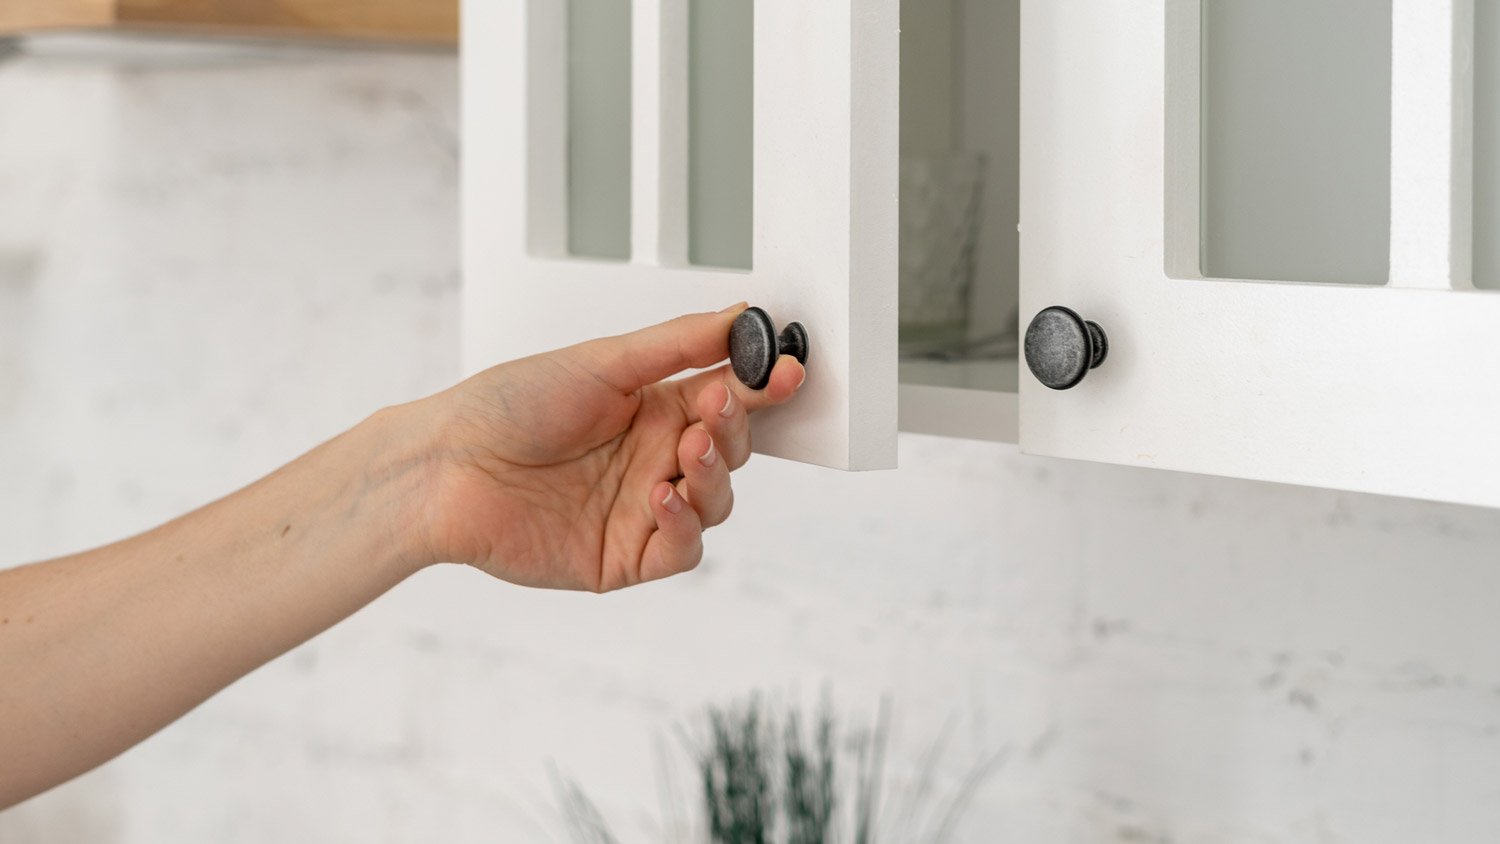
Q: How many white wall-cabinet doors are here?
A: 2